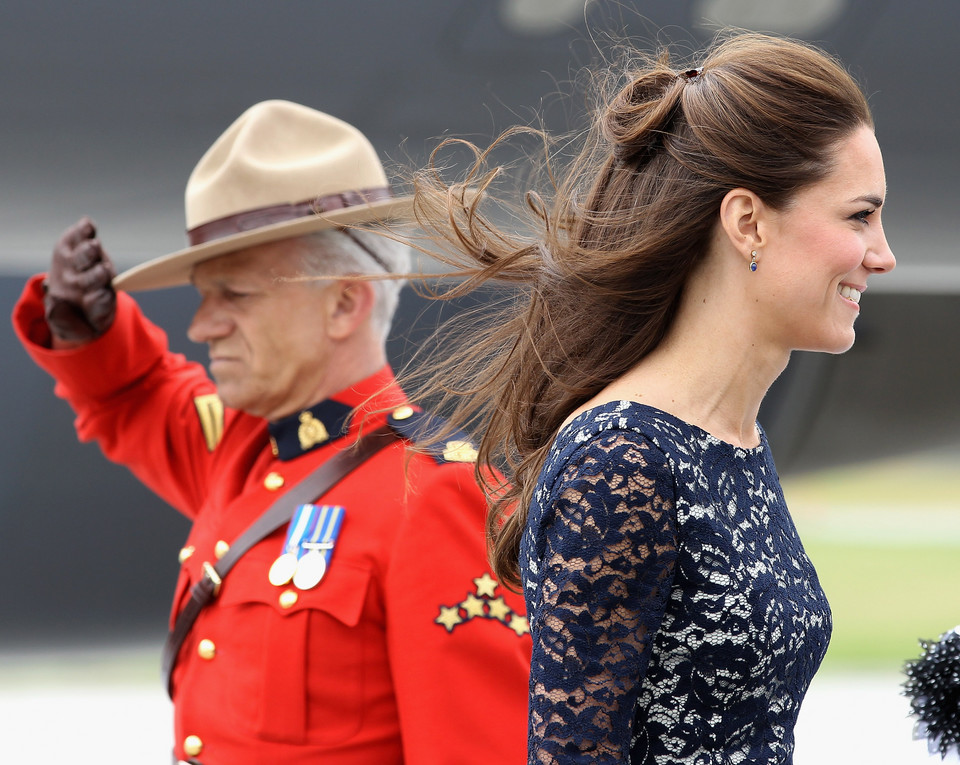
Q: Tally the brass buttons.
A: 7